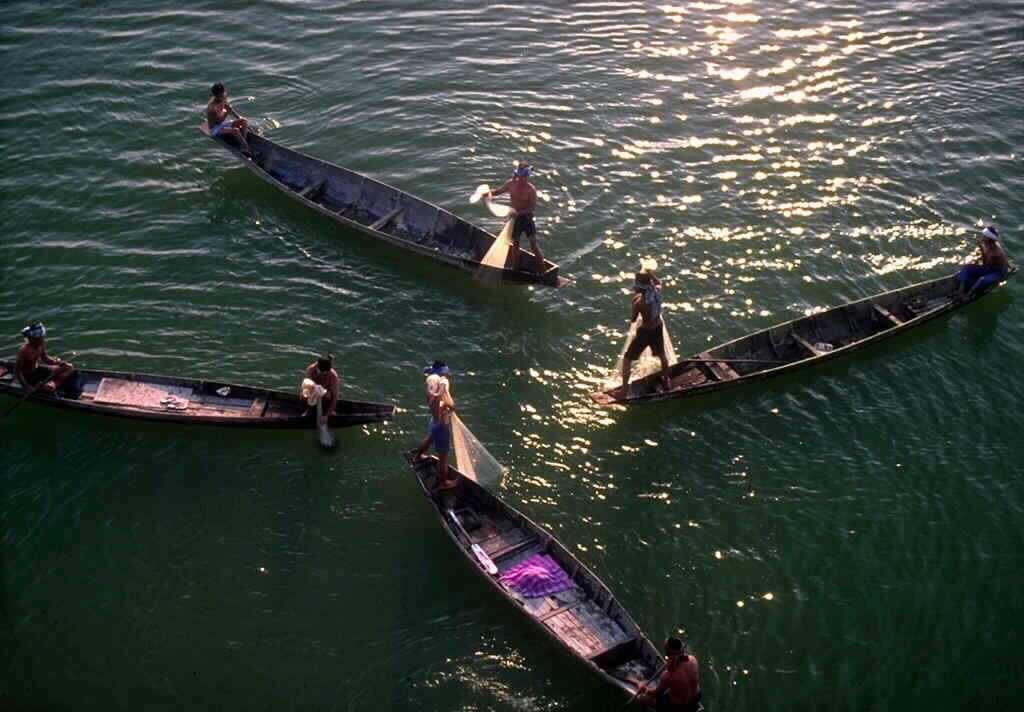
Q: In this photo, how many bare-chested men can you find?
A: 8